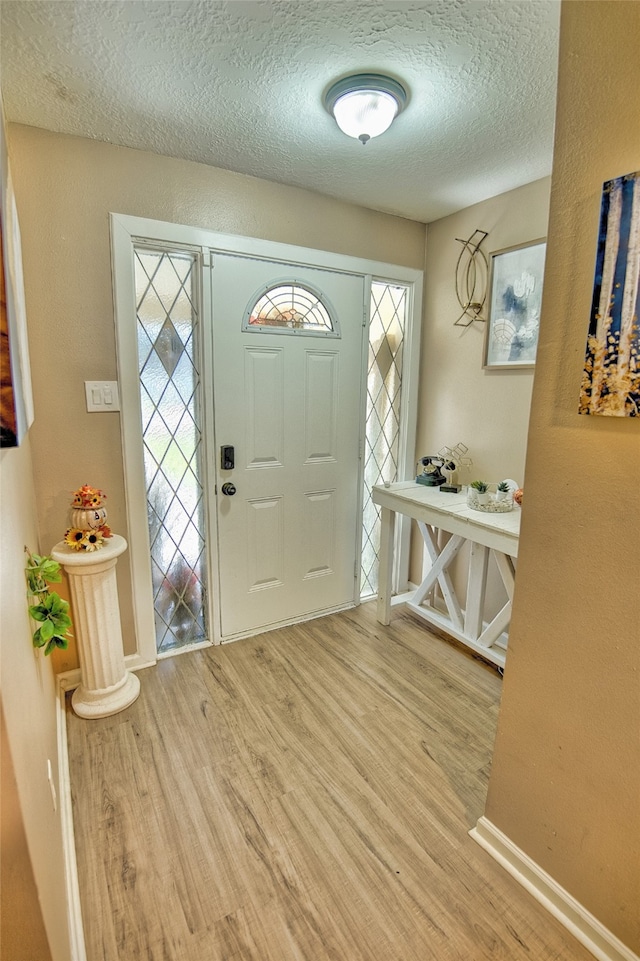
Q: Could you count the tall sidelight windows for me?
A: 2